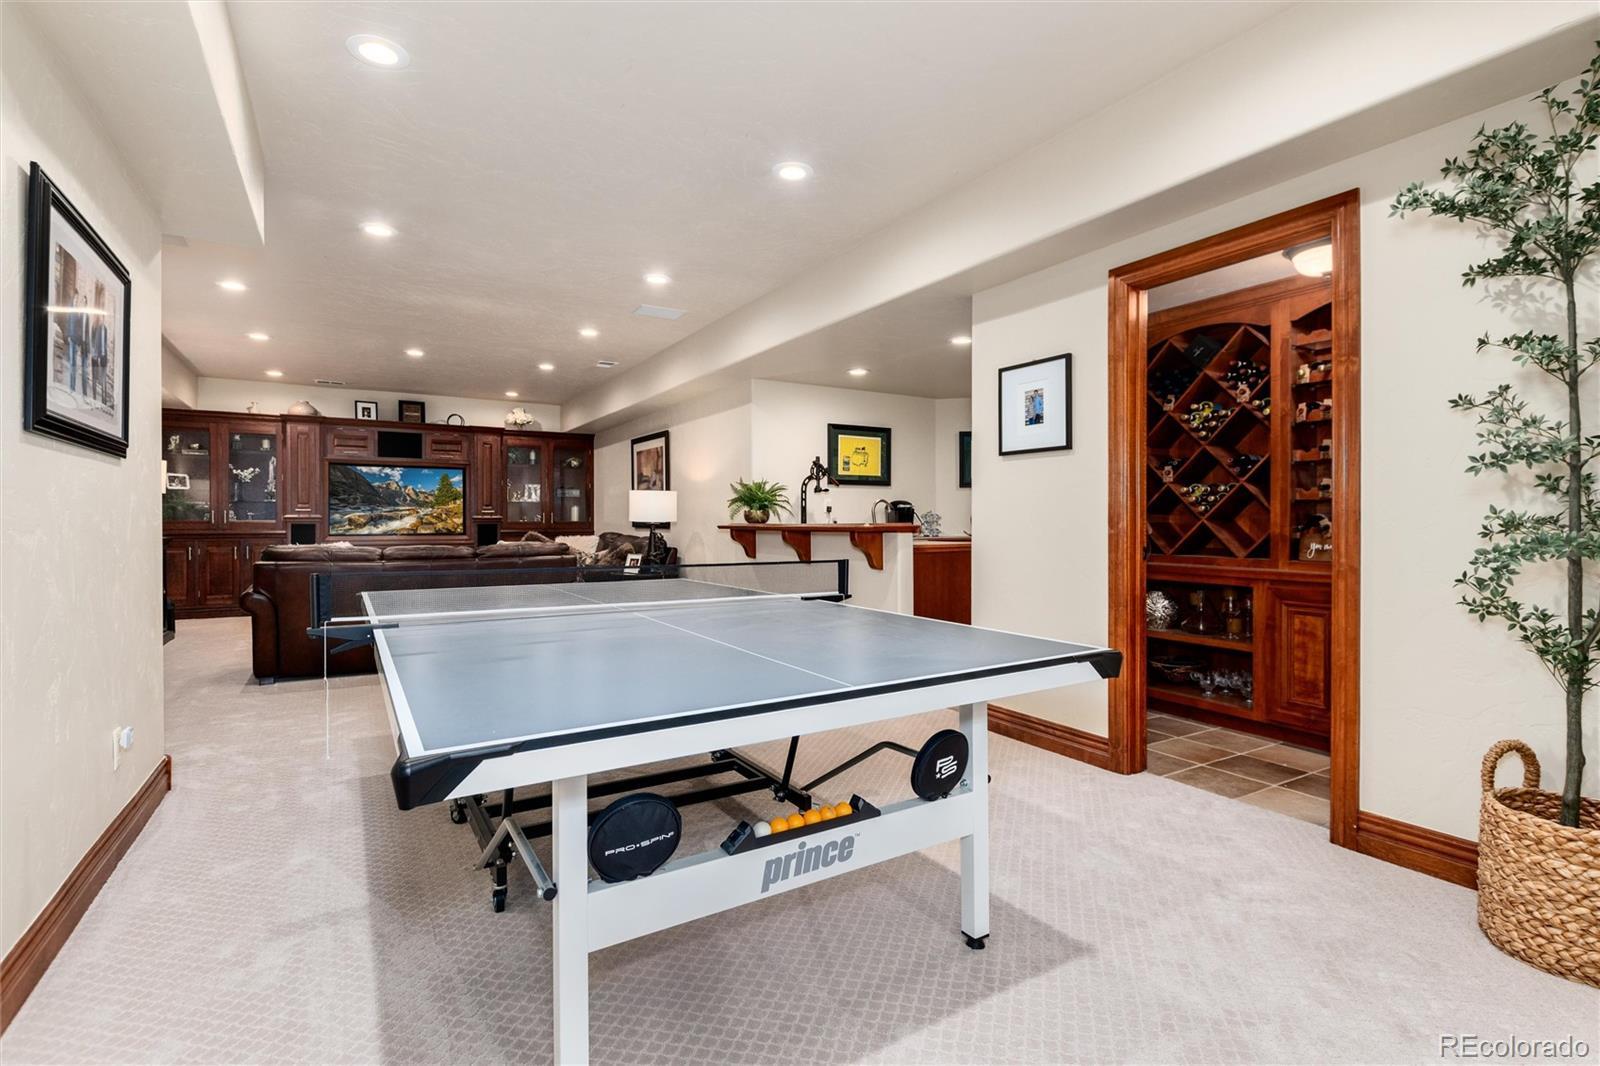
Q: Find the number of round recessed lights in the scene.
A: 13